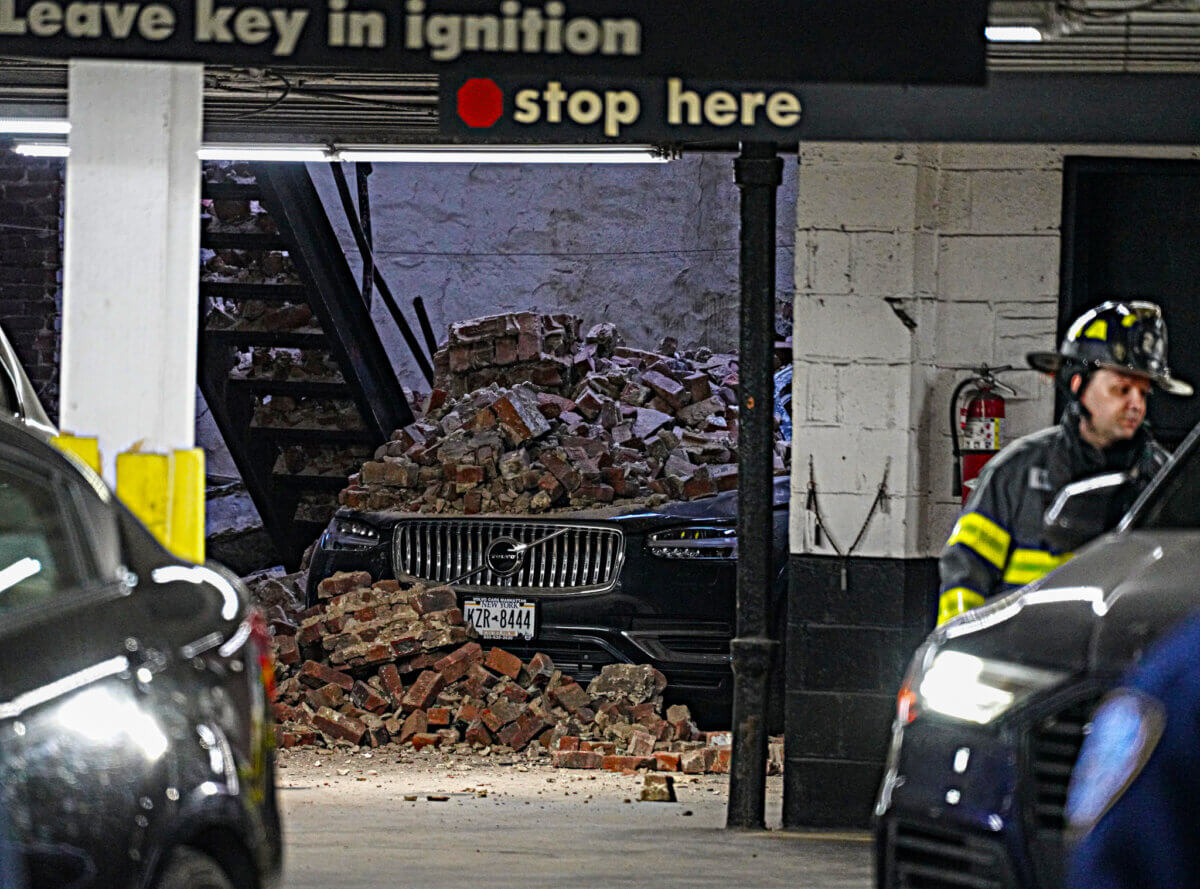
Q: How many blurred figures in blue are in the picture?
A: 1